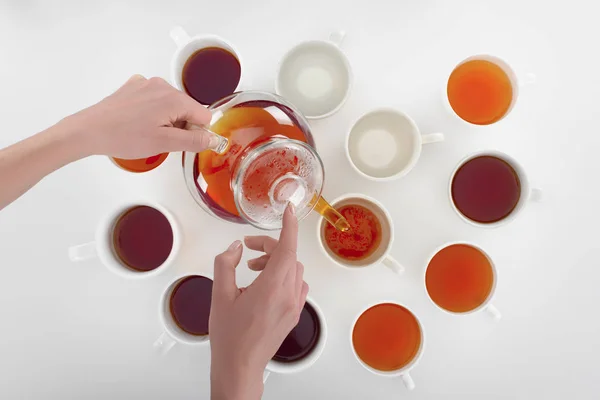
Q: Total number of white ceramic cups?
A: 12